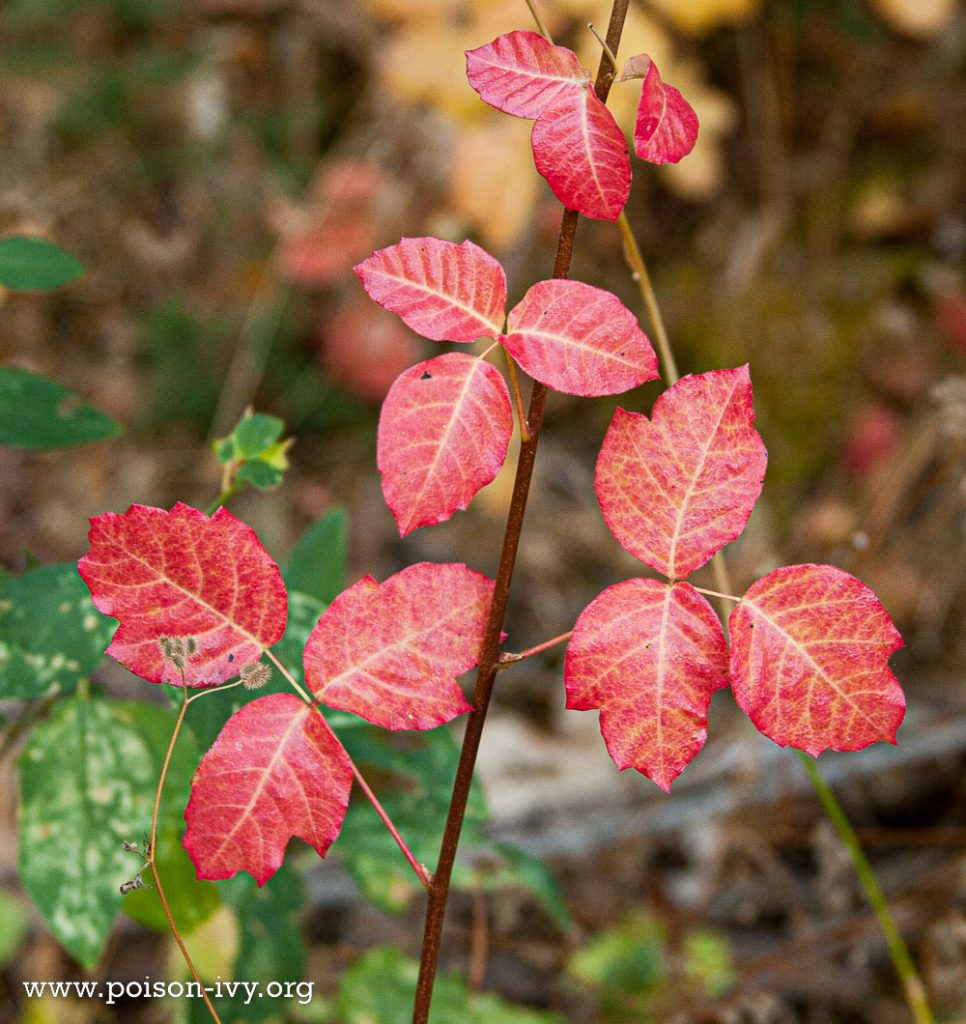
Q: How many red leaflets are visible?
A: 12